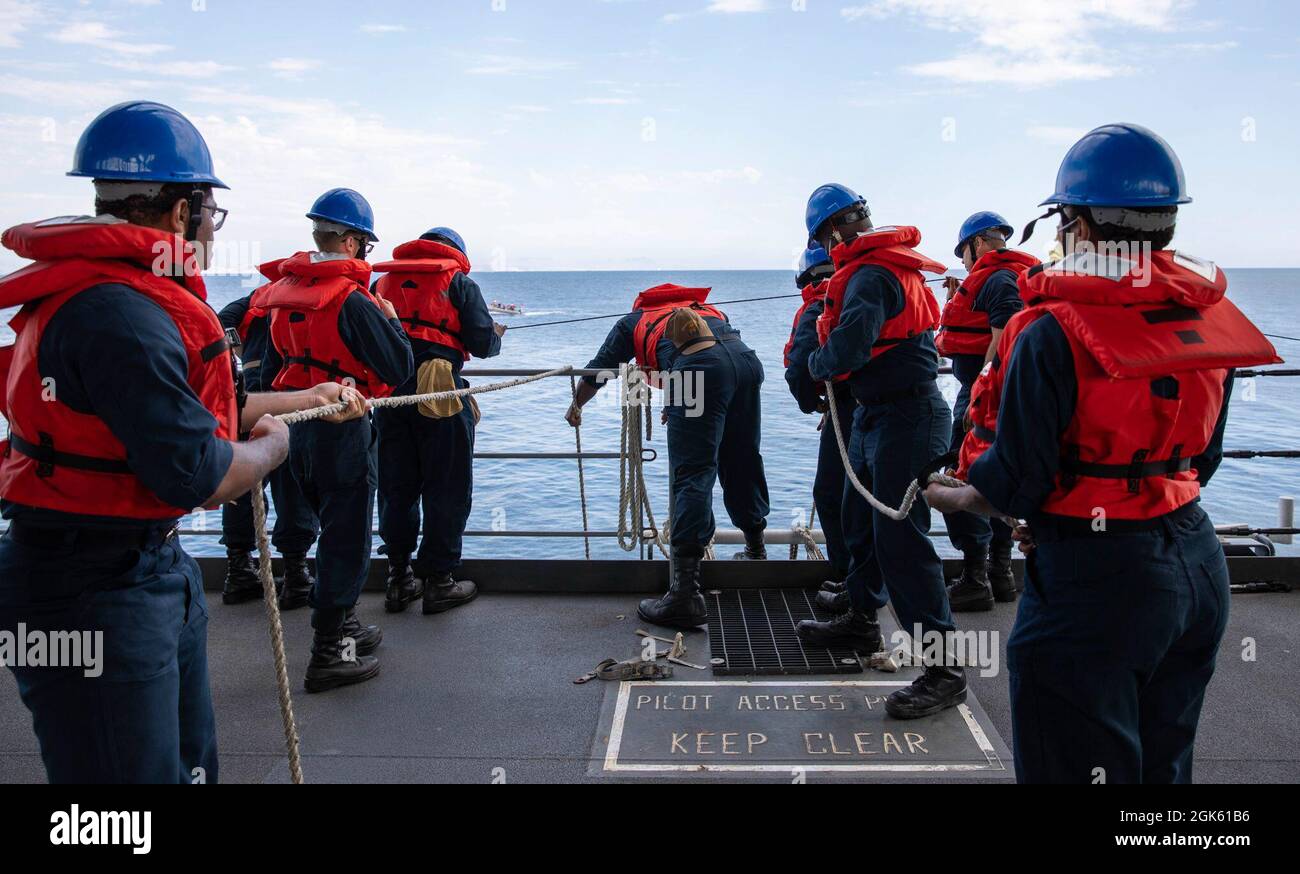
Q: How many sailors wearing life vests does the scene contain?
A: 9